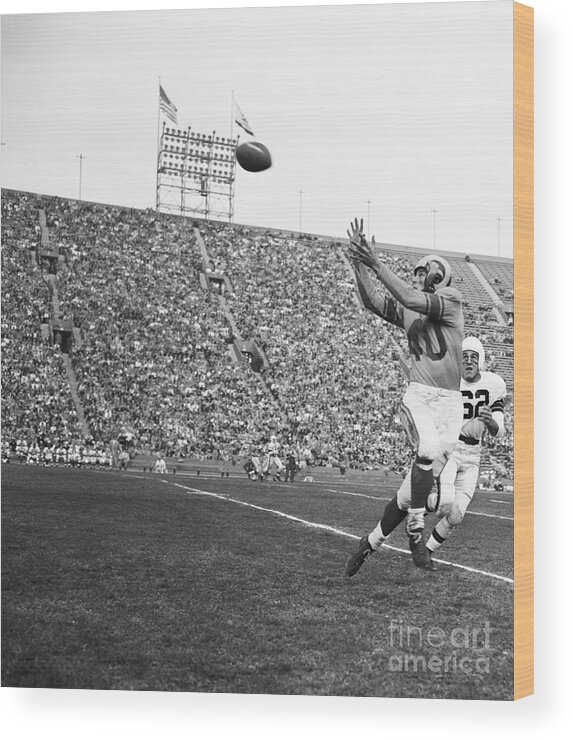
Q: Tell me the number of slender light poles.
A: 5